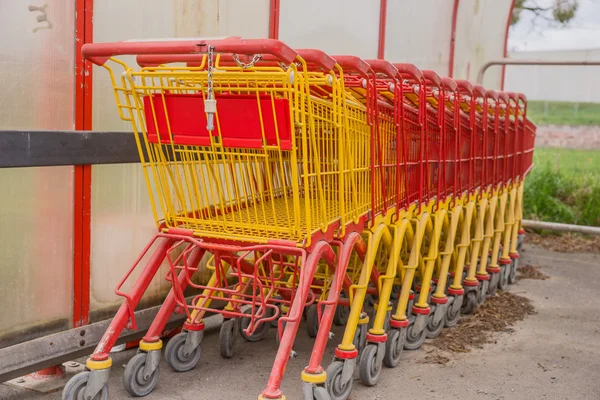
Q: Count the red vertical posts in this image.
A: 5